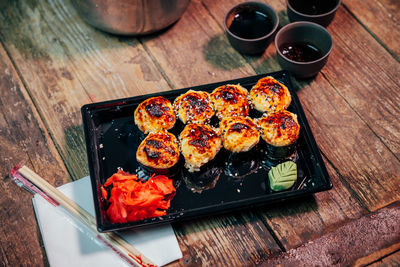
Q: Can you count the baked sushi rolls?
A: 8